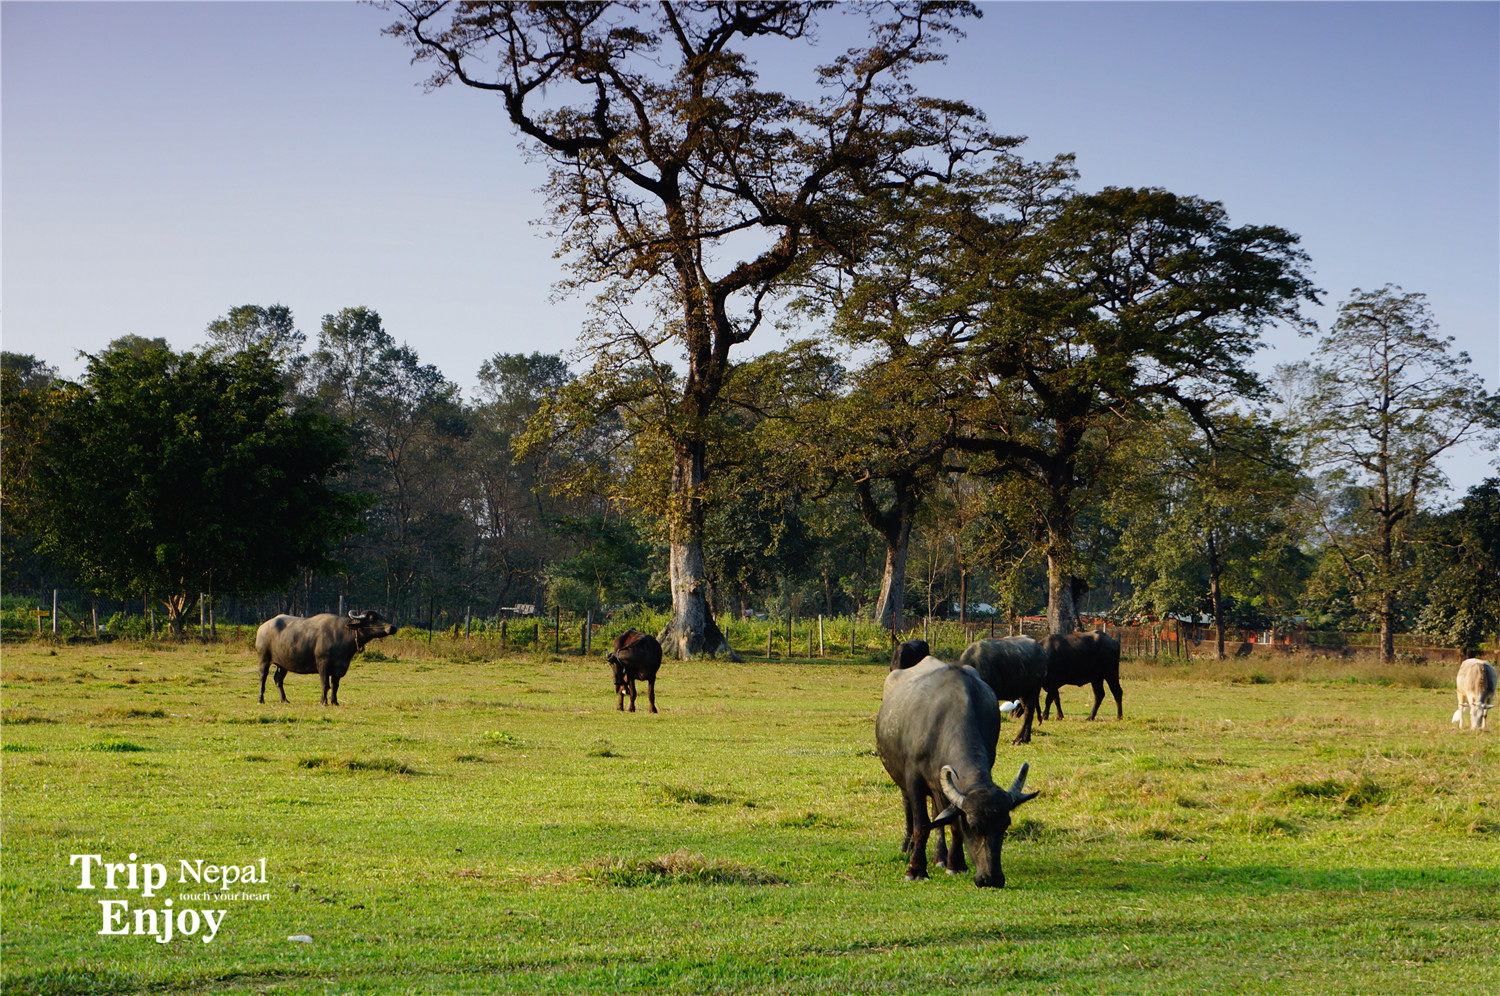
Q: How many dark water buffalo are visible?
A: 6